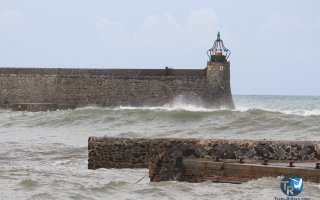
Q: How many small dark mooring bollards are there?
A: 5